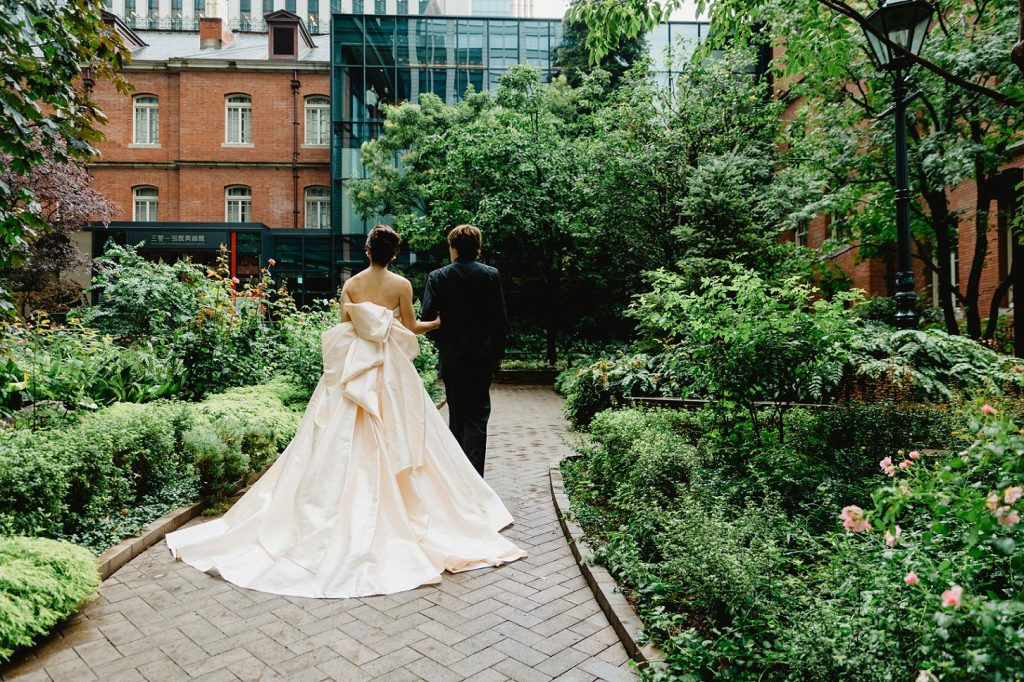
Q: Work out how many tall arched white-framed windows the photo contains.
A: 6